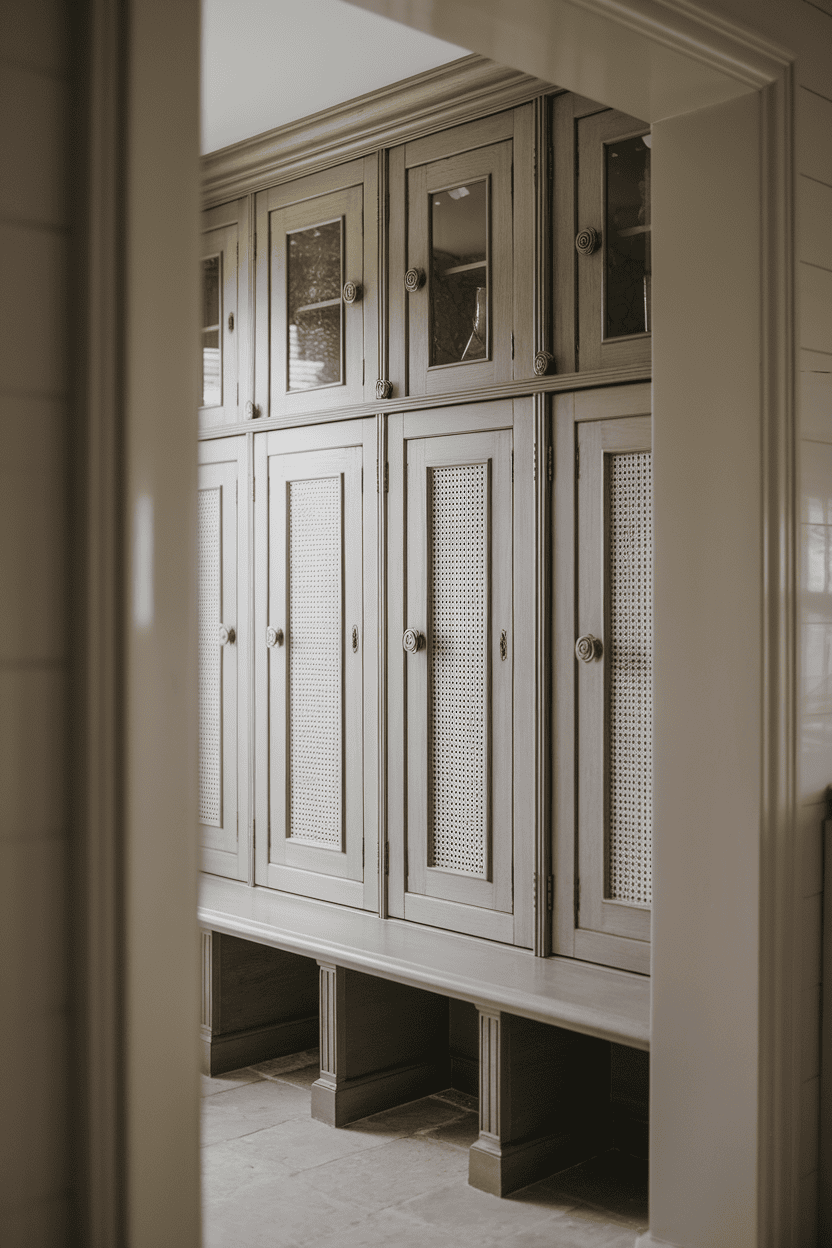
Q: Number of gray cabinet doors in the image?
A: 8